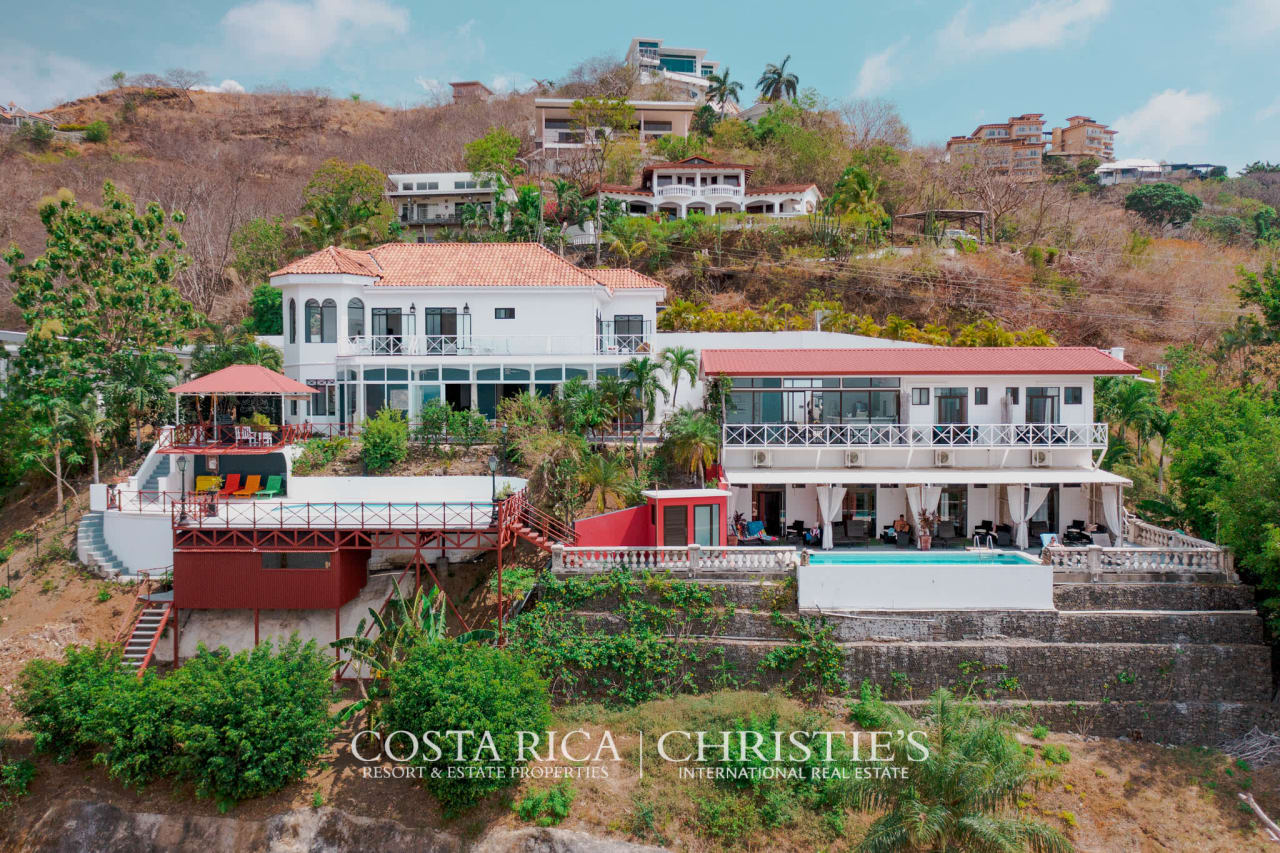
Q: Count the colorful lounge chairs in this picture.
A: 4